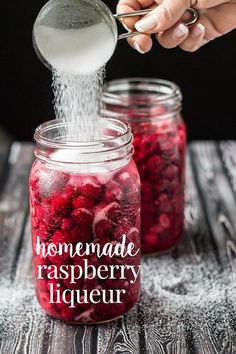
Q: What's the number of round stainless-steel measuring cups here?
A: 1